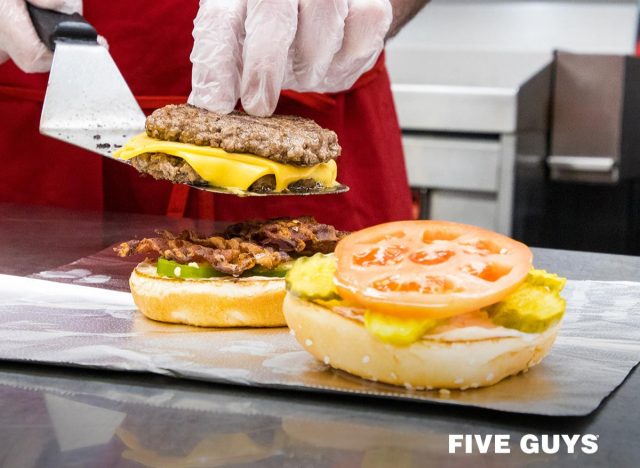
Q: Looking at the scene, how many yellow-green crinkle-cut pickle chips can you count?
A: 4